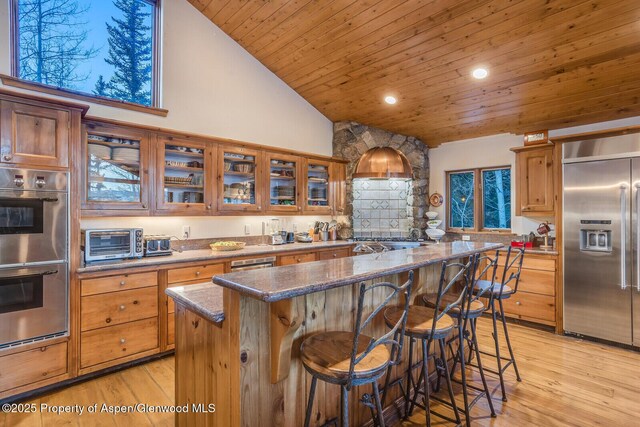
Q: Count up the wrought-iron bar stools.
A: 4